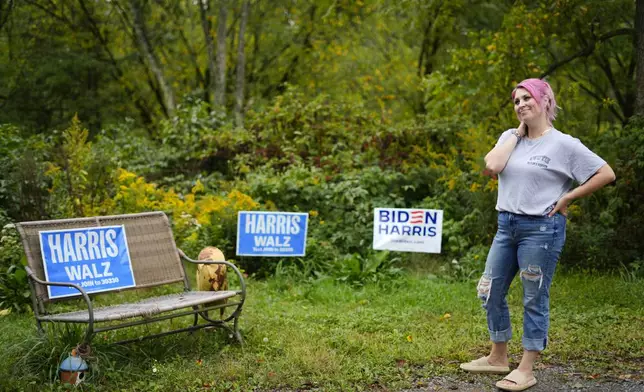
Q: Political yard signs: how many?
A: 3